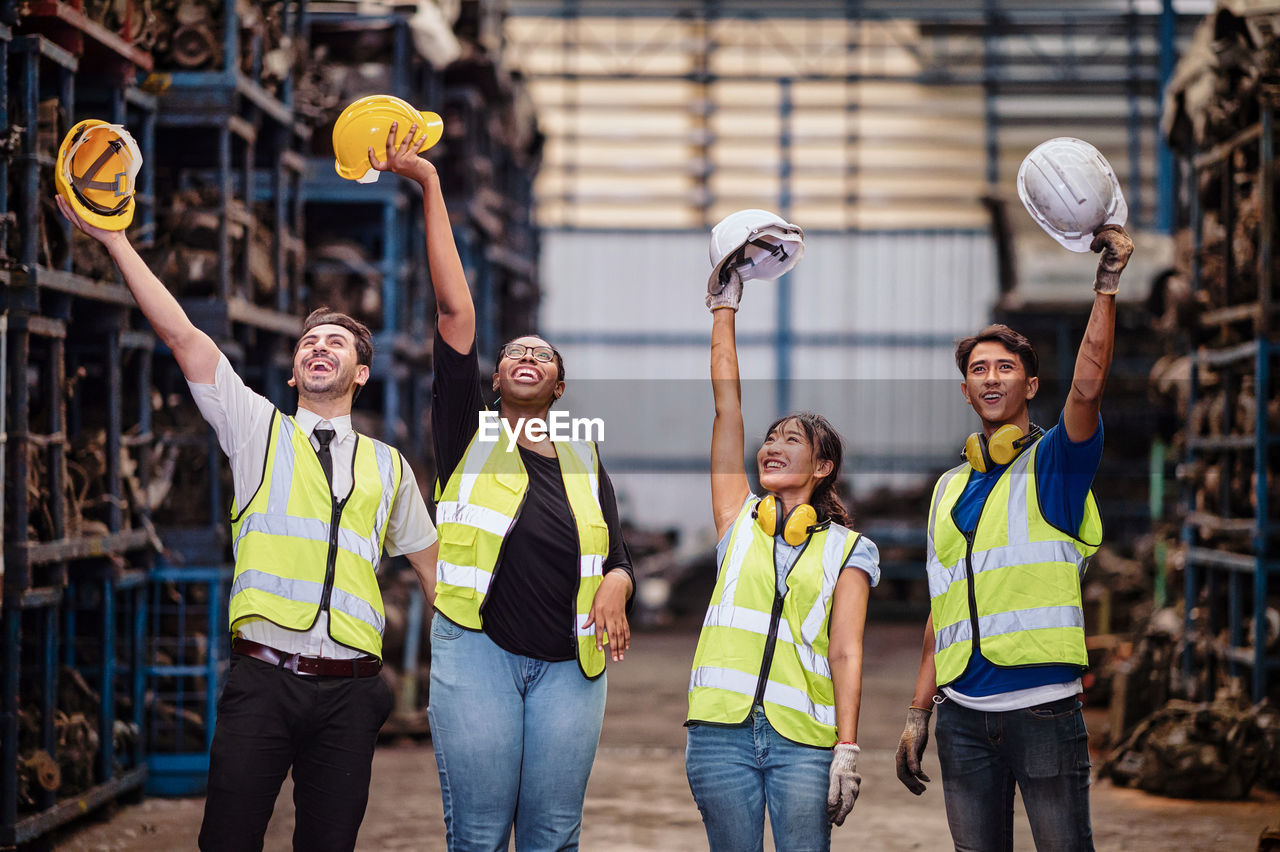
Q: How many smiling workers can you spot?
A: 4